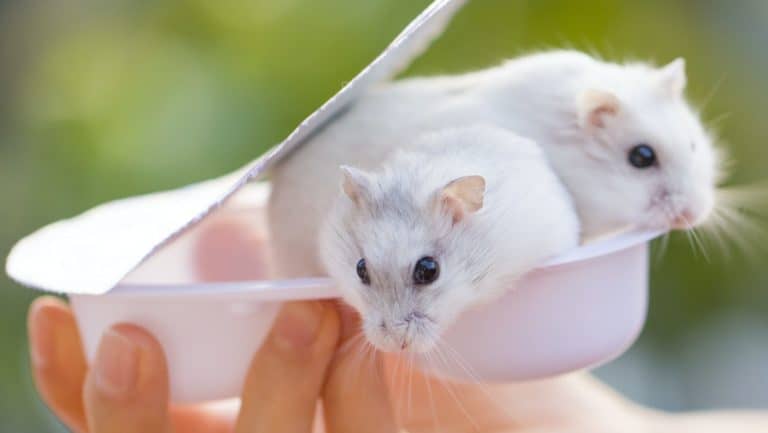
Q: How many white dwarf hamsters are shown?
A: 2